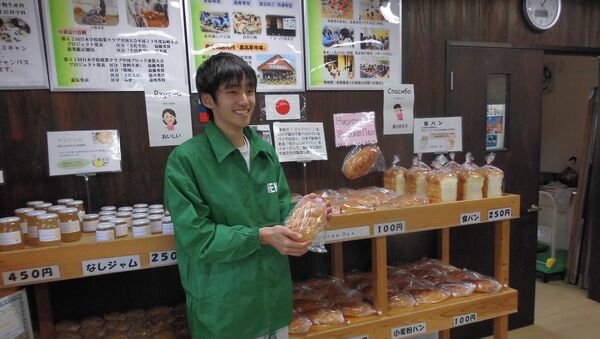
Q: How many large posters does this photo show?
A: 4